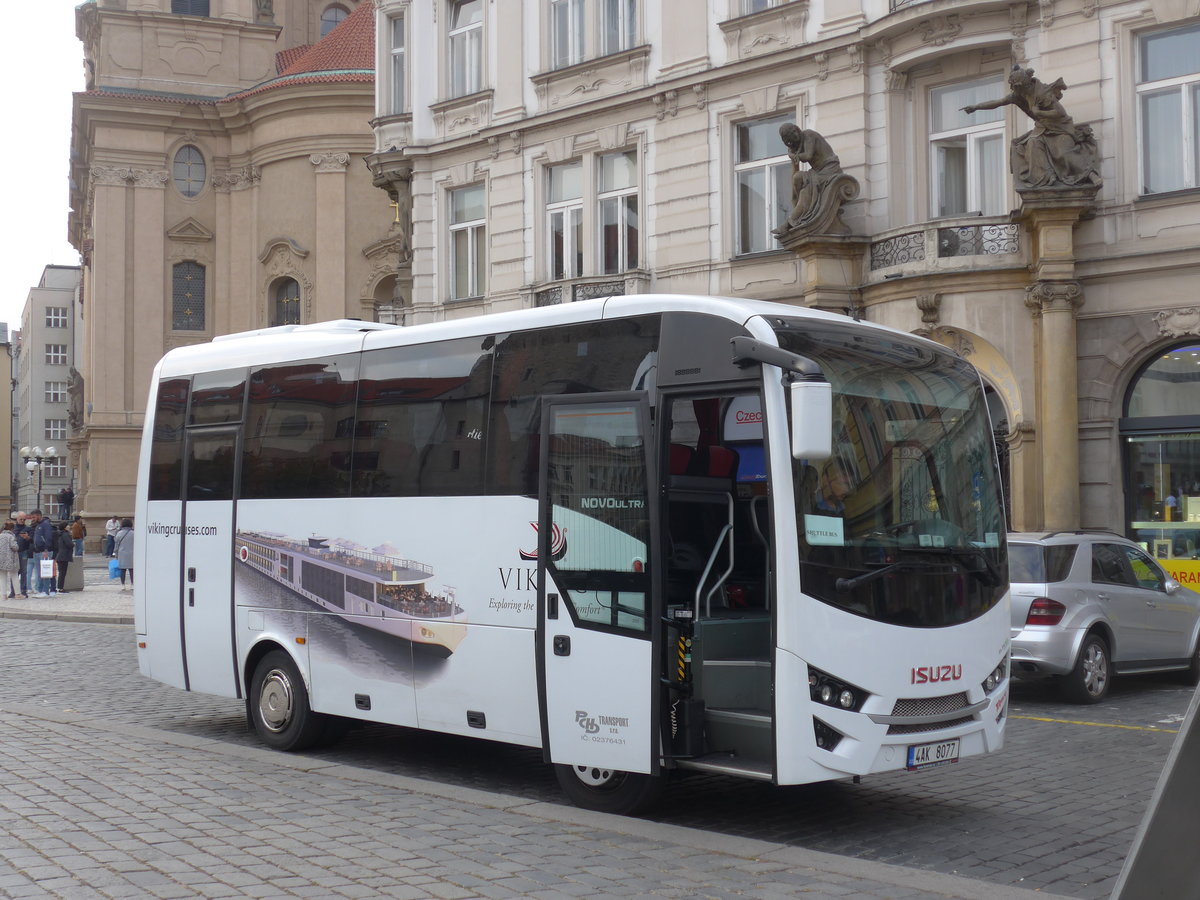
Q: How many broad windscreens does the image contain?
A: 1